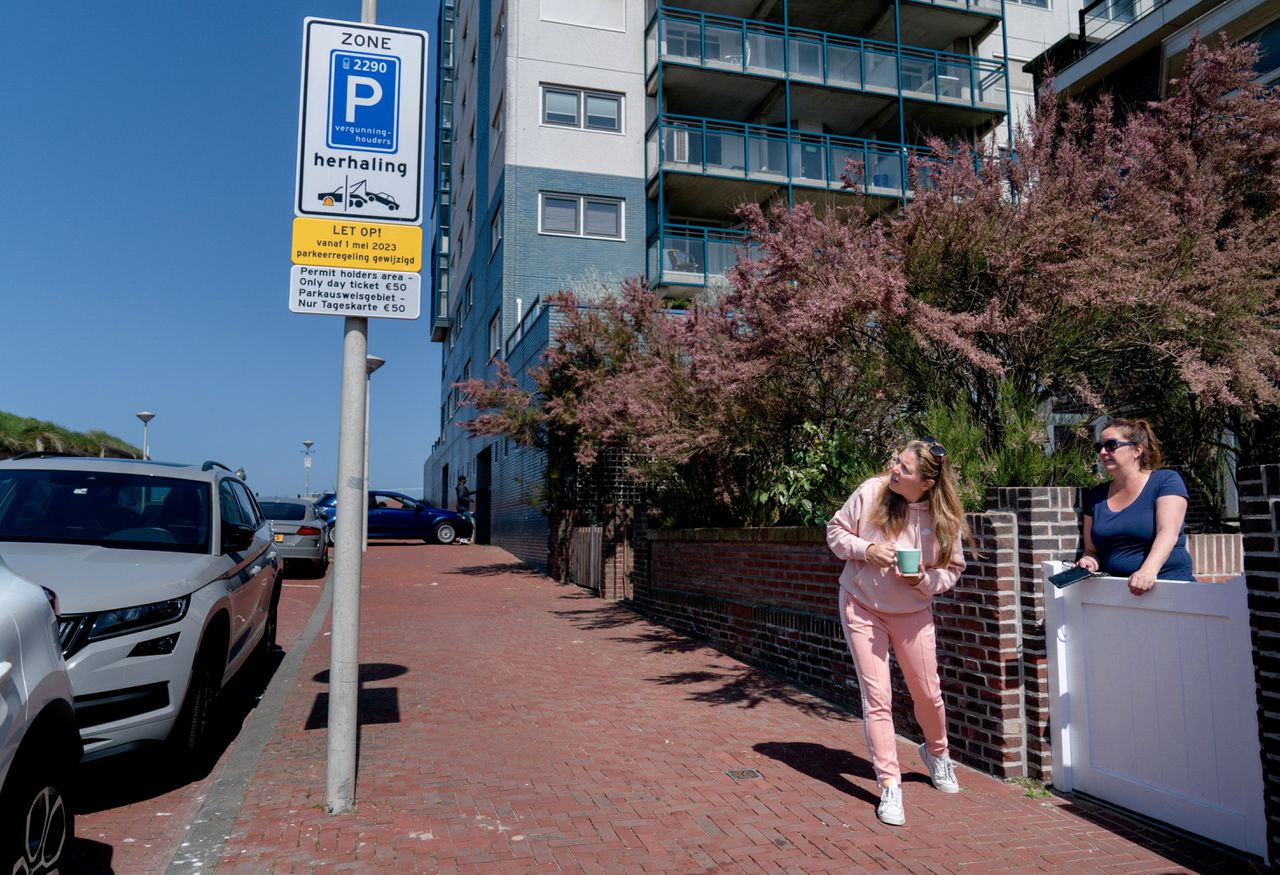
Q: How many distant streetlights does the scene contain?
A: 3